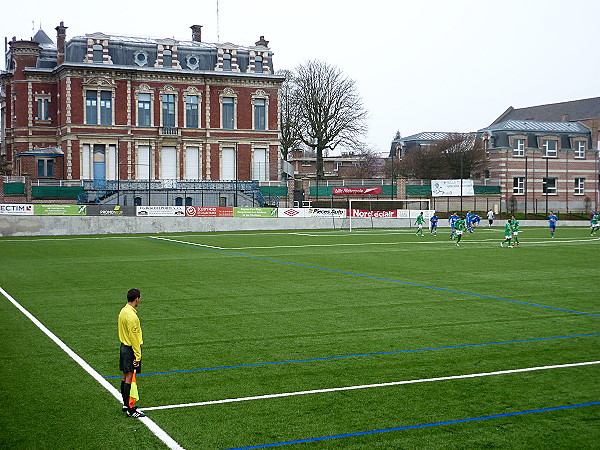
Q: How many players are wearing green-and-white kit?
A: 5